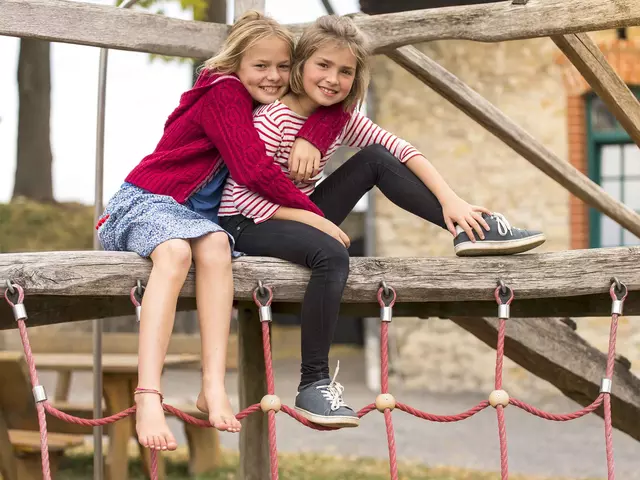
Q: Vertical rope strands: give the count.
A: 6